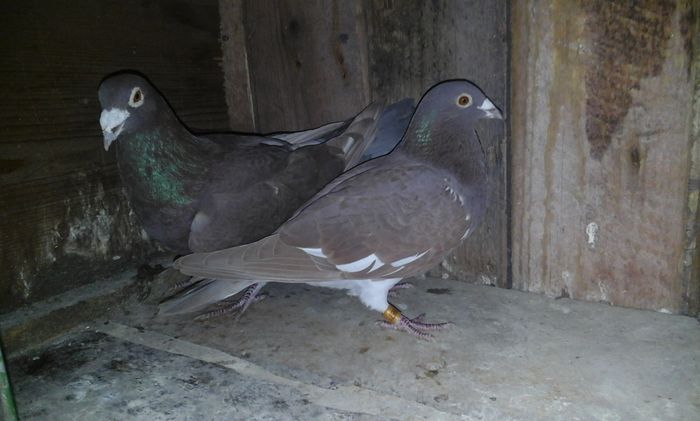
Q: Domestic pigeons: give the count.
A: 2